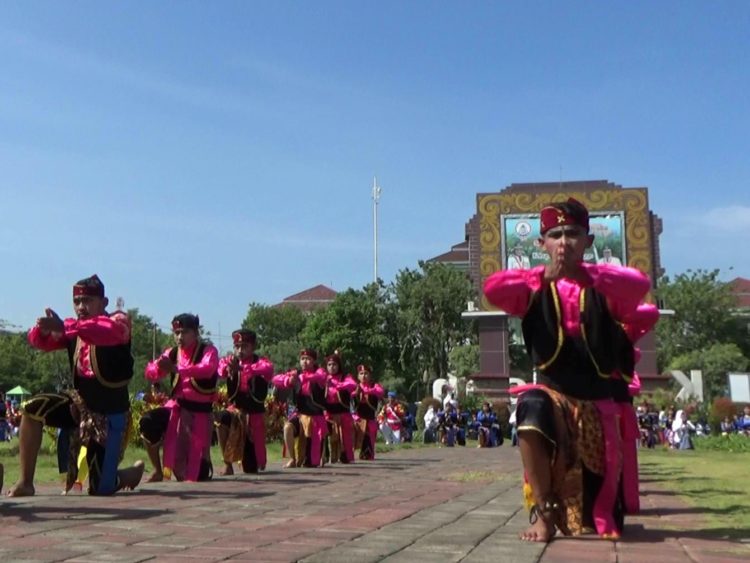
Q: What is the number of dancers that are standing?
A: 0